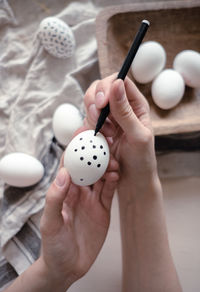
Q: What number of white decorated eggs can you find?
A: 2